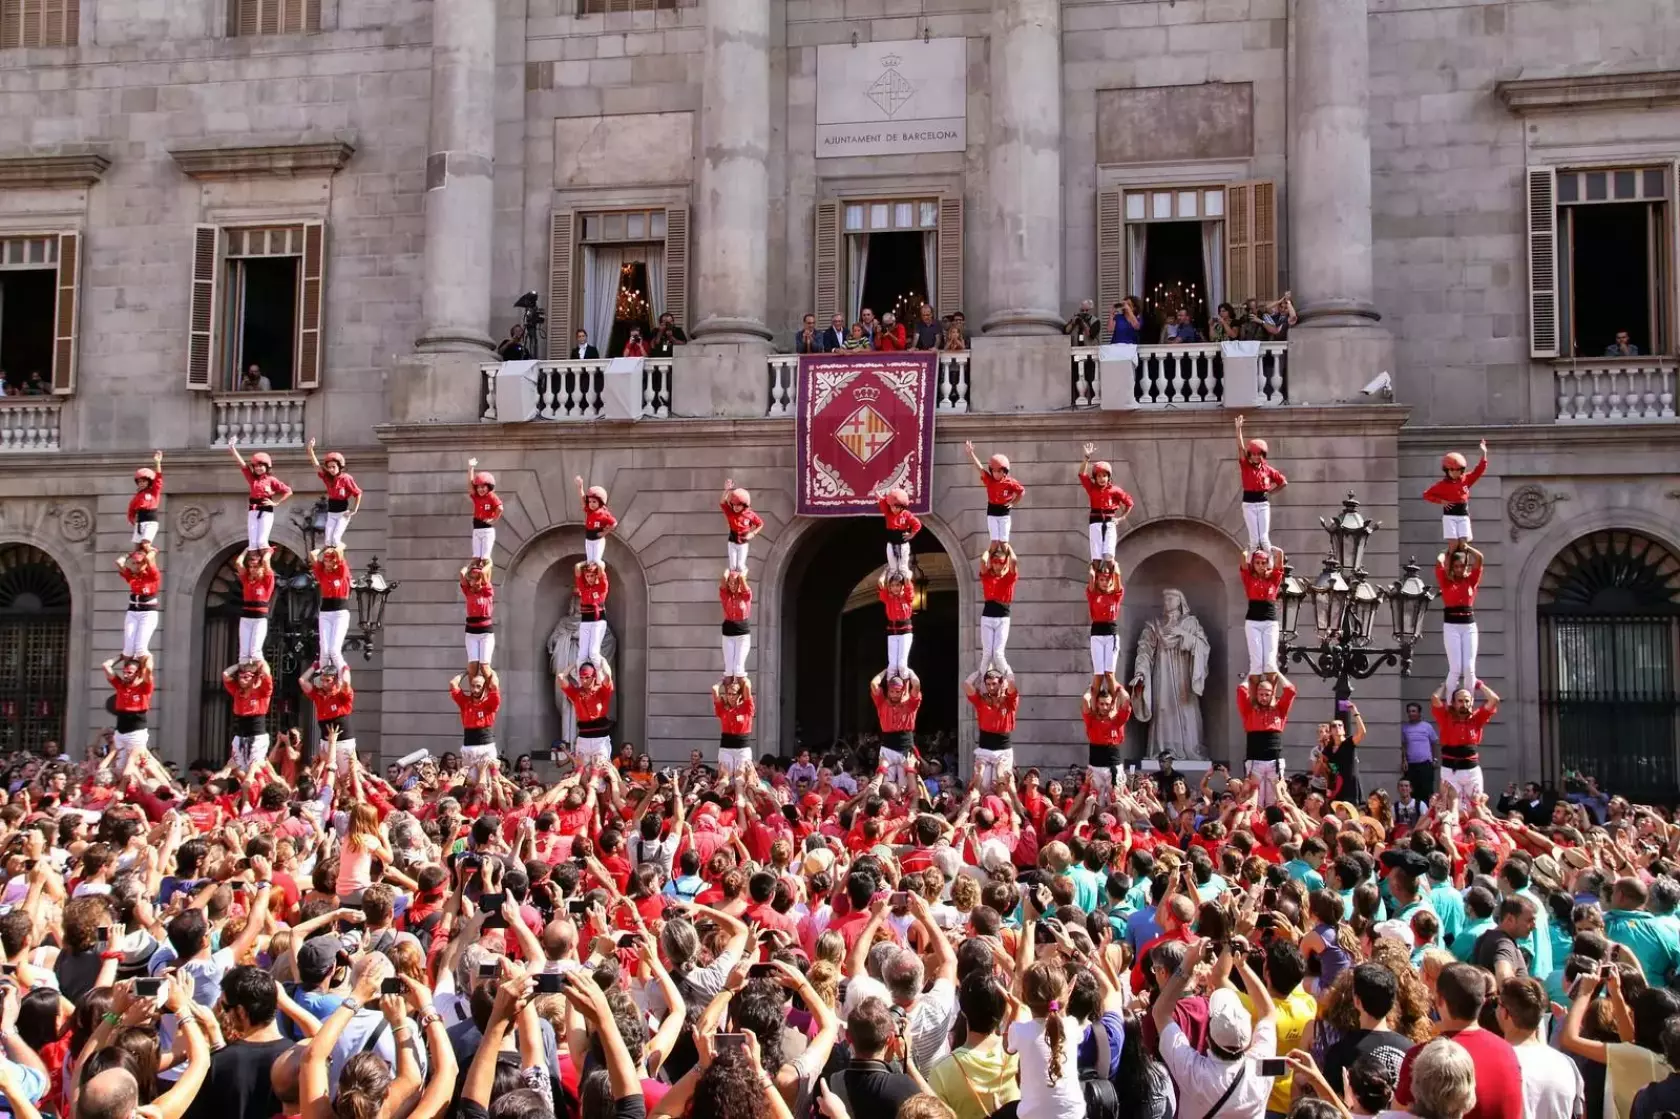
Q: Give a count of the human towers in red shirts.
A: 11